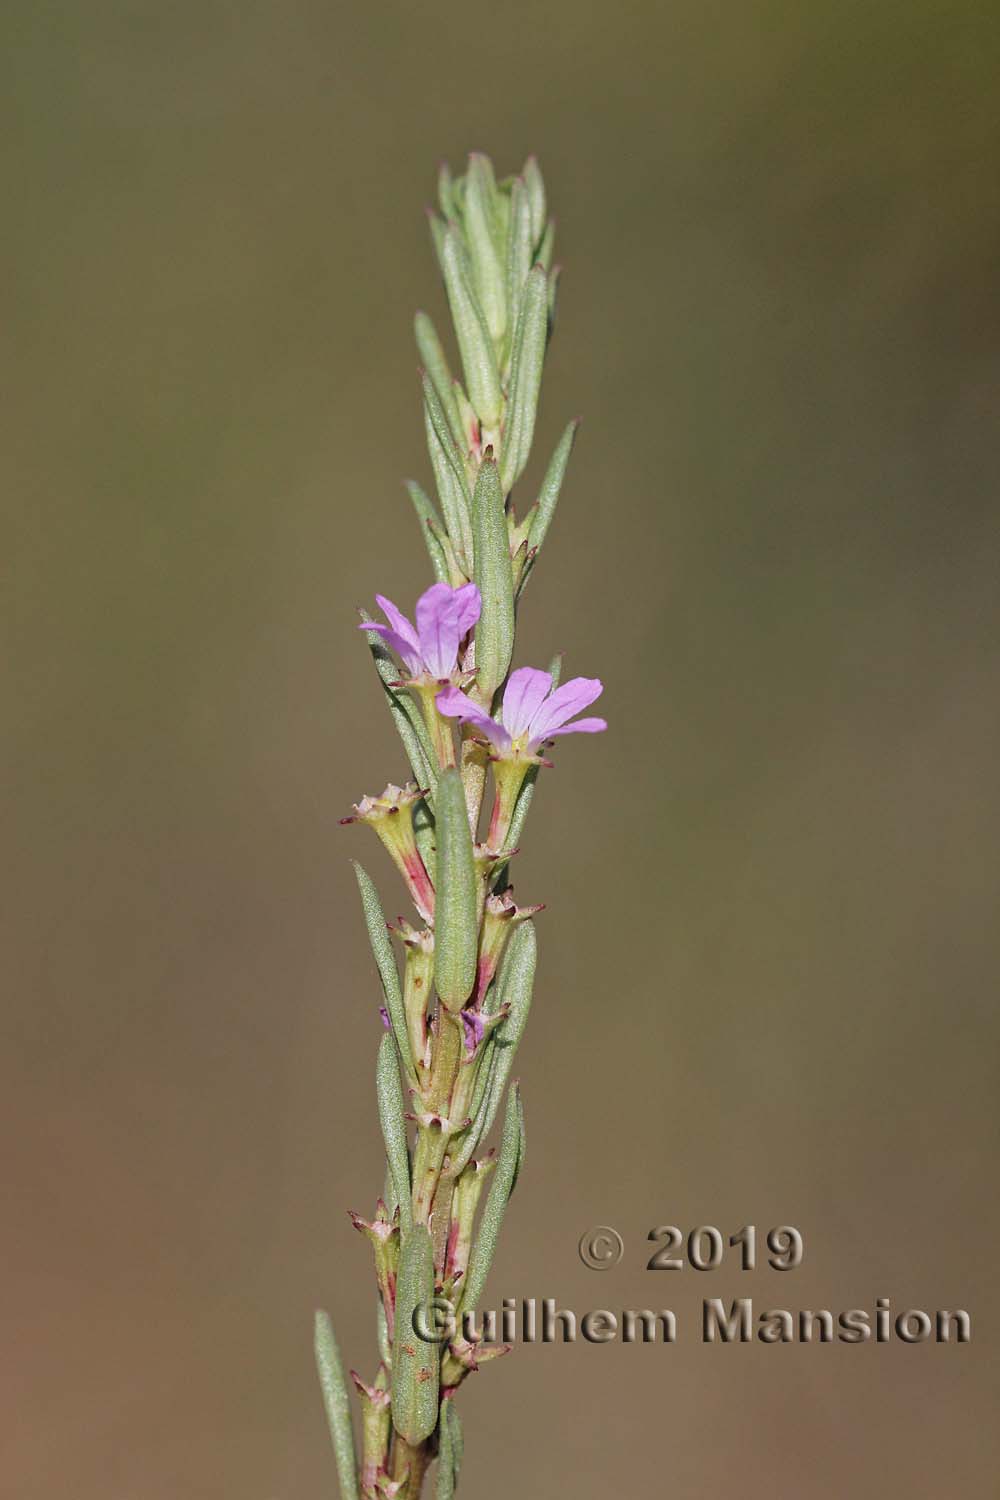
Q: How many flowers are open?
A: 2